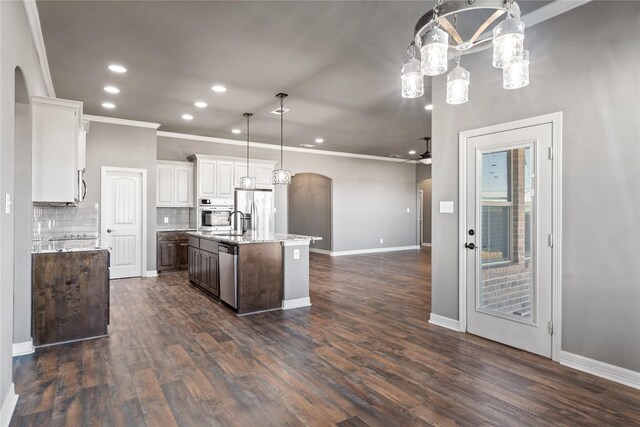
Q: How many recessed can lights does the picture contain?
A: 10